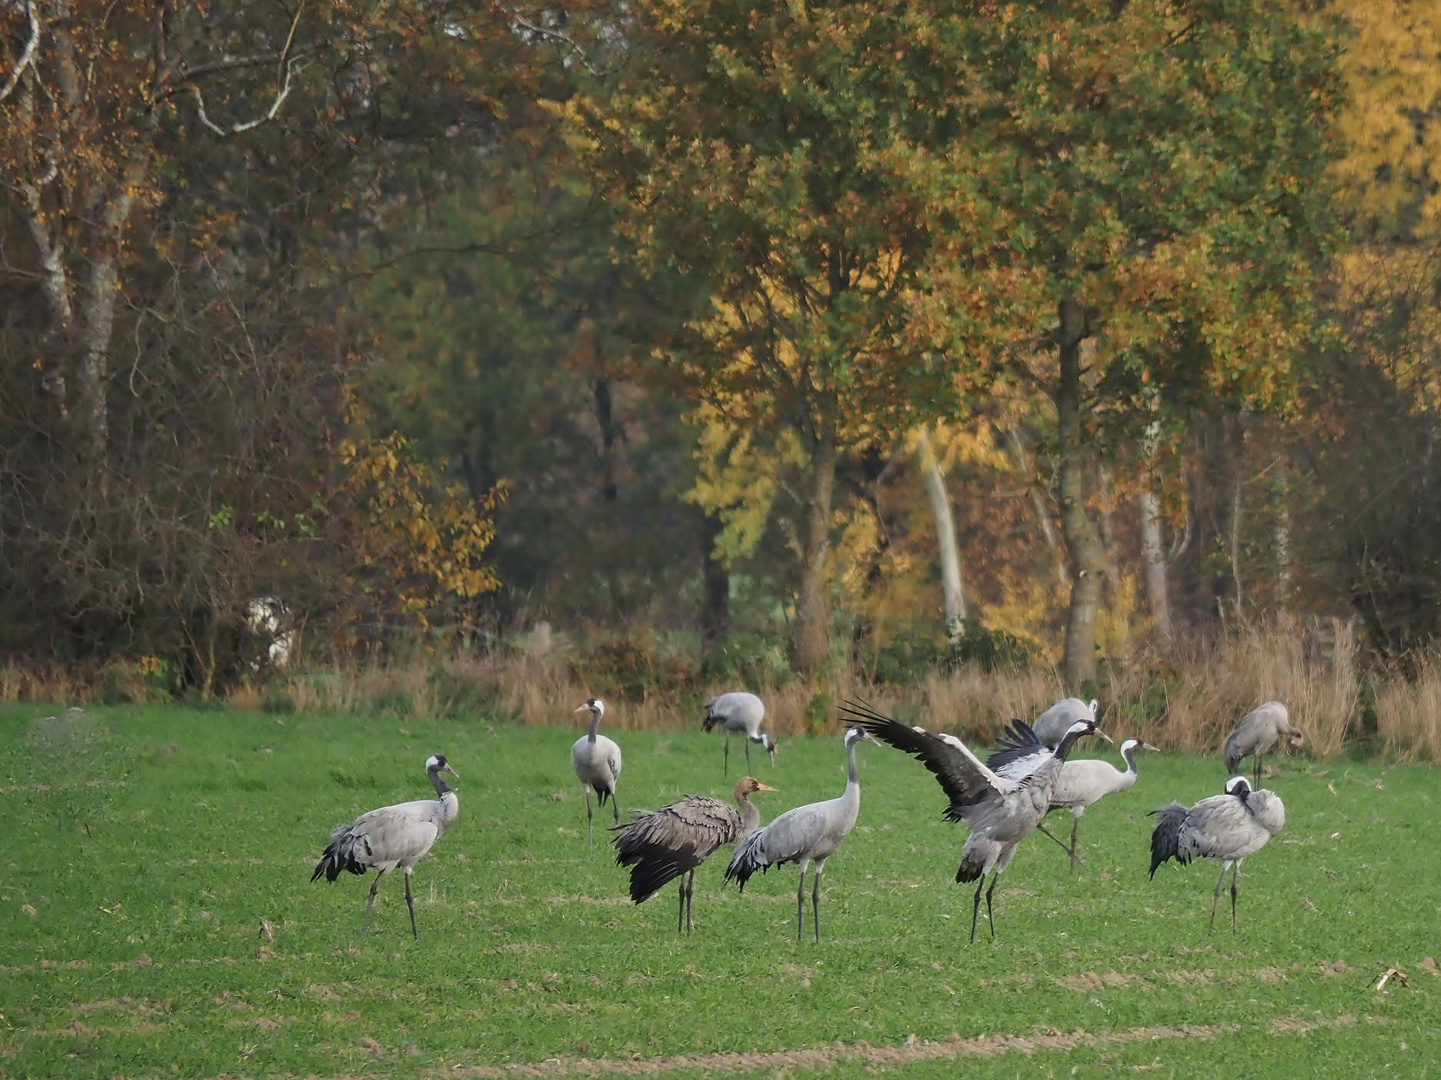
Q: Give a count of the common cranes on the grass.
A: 10